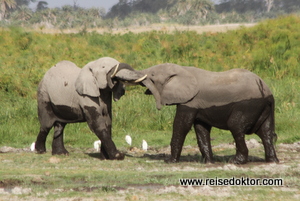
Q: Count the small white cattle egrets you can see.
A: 4